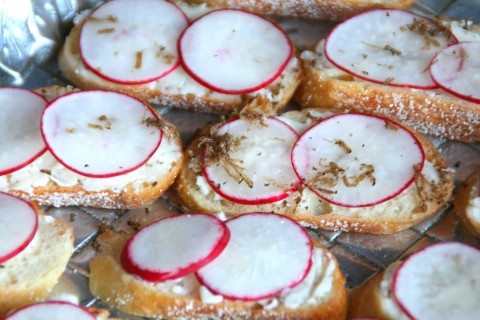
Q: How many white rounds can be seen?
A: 13